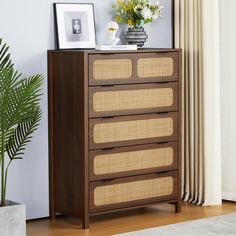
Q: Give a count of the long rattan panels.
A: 4